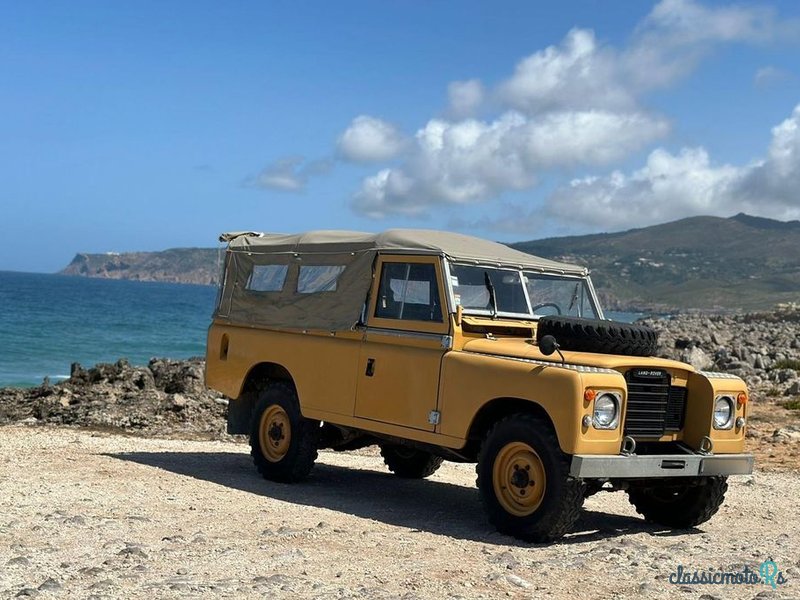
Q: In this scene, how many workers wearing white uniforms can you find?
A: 0